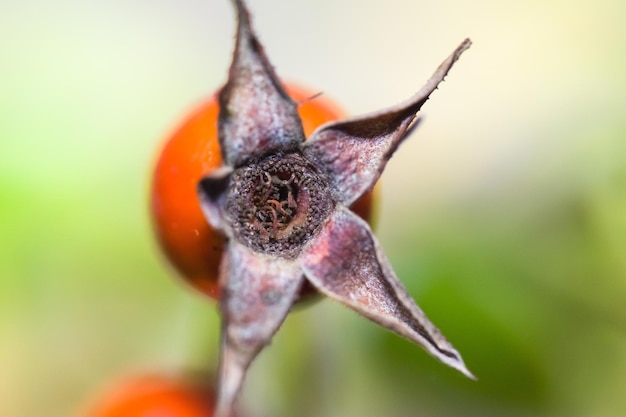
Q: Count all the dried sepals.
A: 5